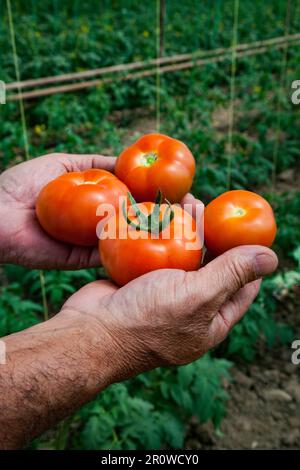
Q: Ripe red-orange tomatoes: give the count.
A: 4